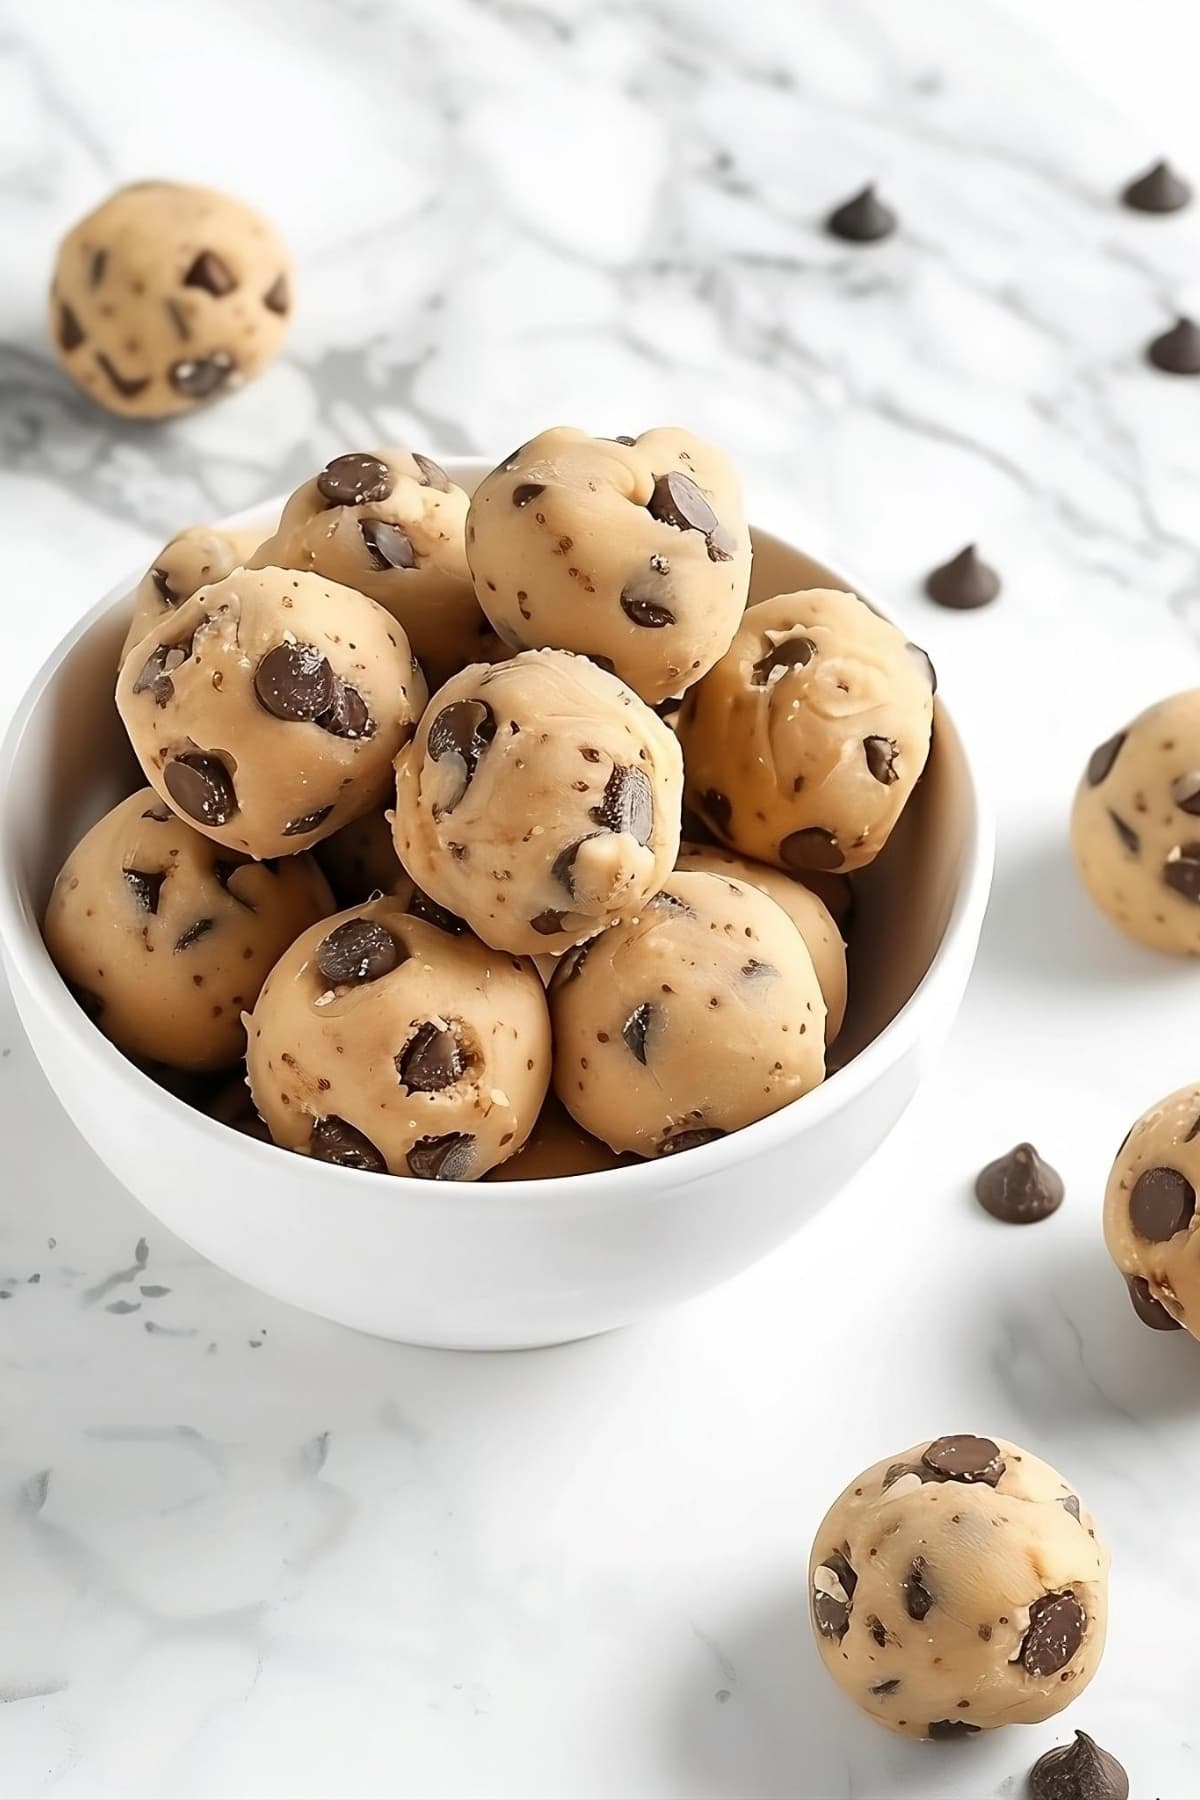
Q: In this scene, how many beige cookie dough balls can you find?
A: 14